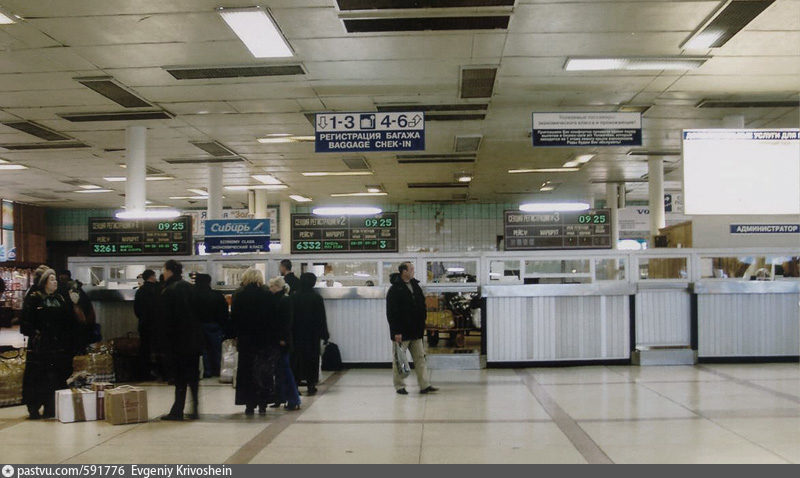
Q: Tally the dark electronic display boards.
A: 3